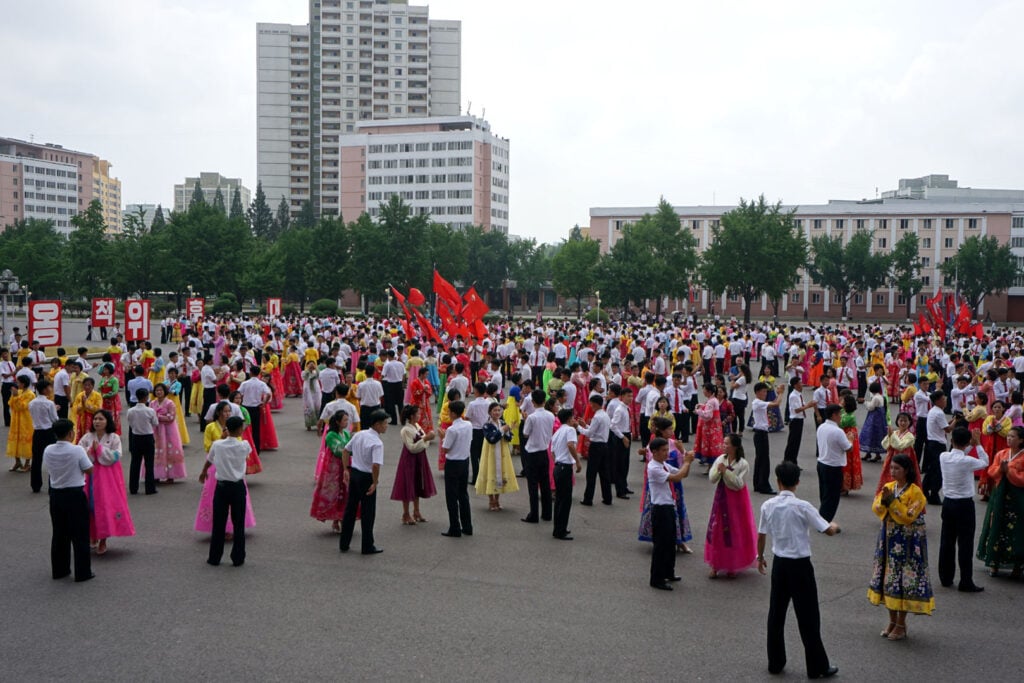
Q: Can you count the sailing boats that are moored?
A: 0